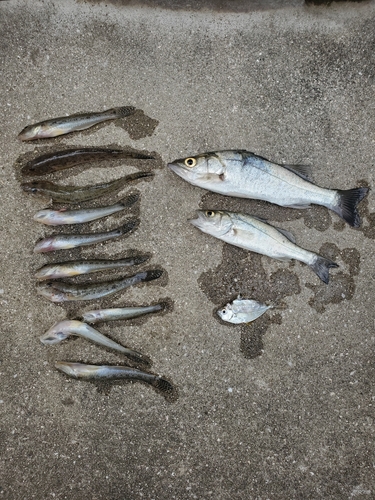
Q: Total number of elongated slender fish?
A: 10